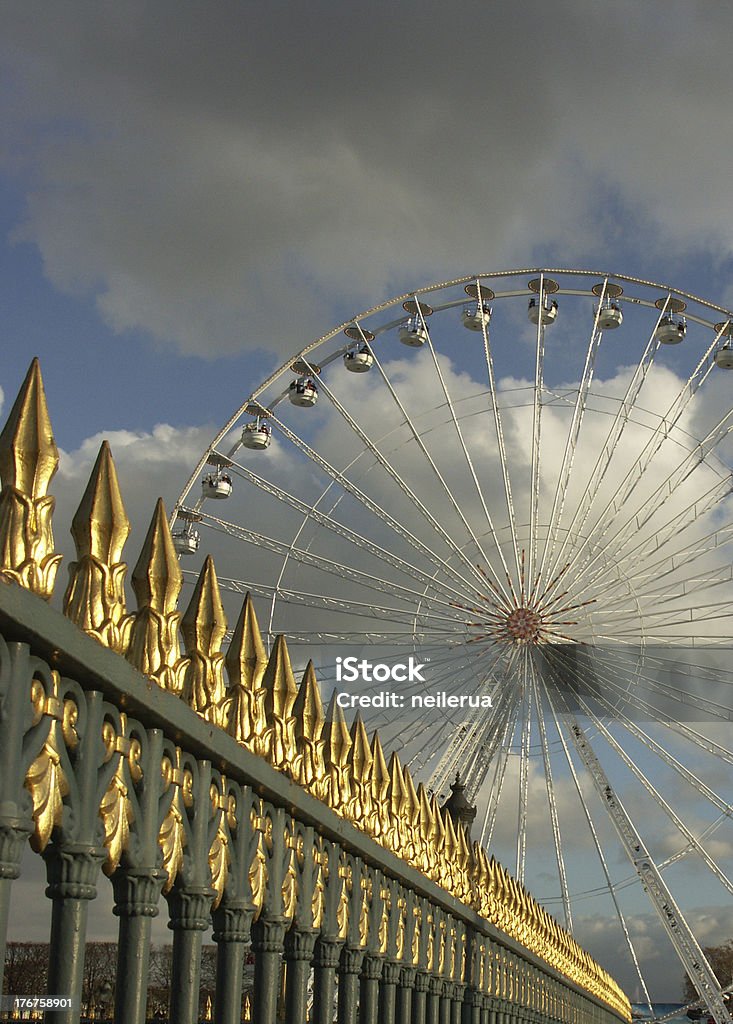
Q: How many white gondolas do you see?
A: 11